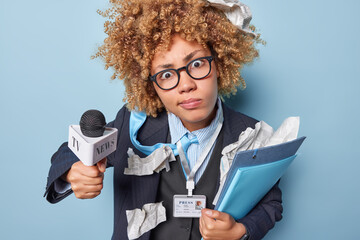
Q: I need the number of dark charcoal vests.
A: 1